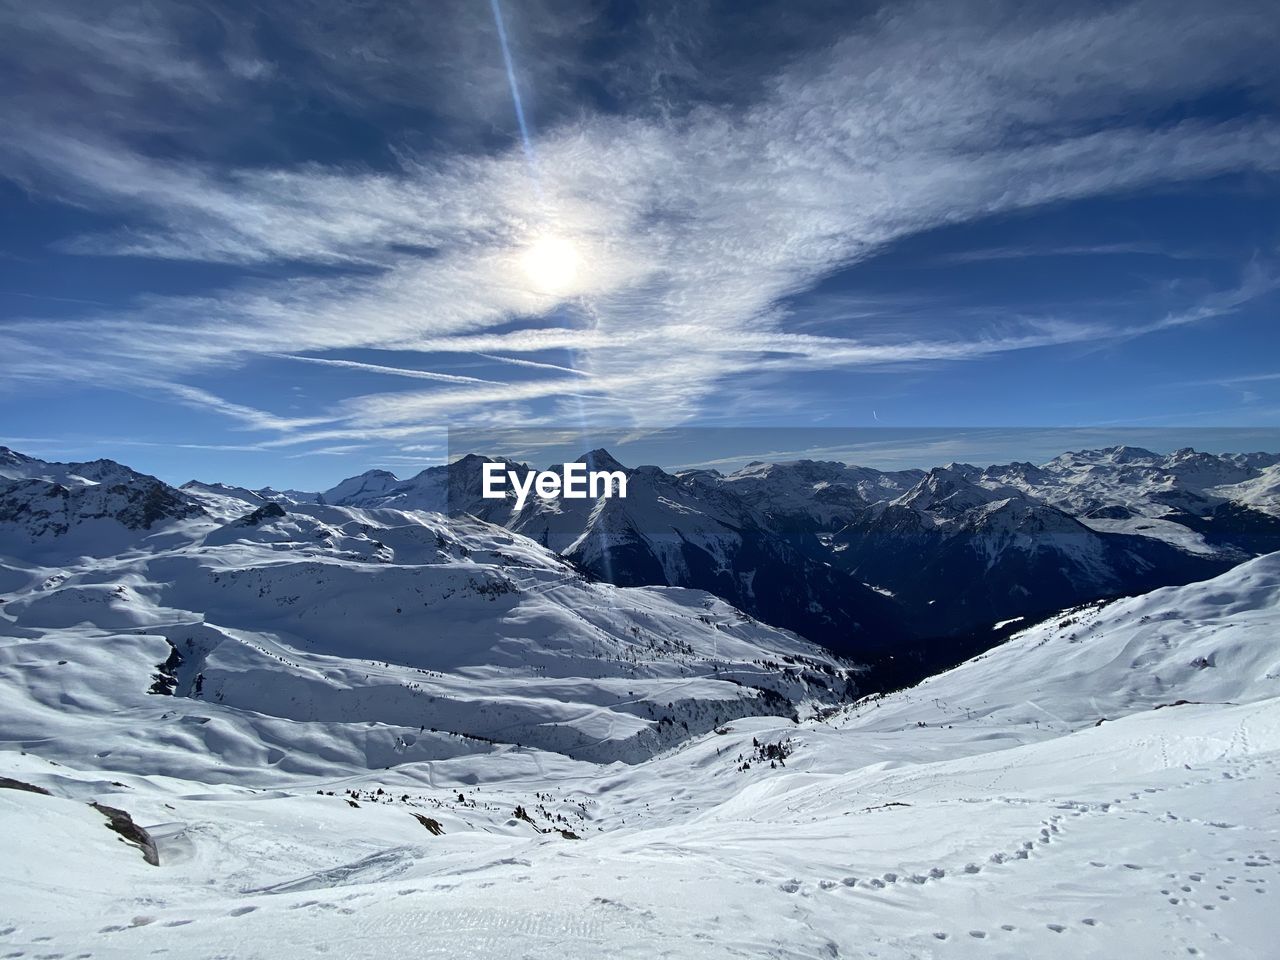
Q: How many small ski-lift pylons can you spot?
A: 4